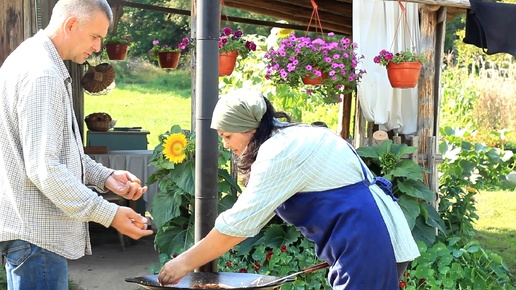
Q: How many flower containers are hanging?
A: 5